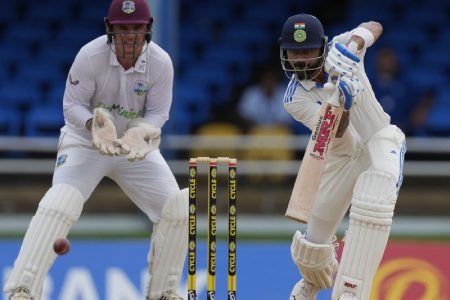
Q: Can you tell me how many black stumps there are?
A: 3